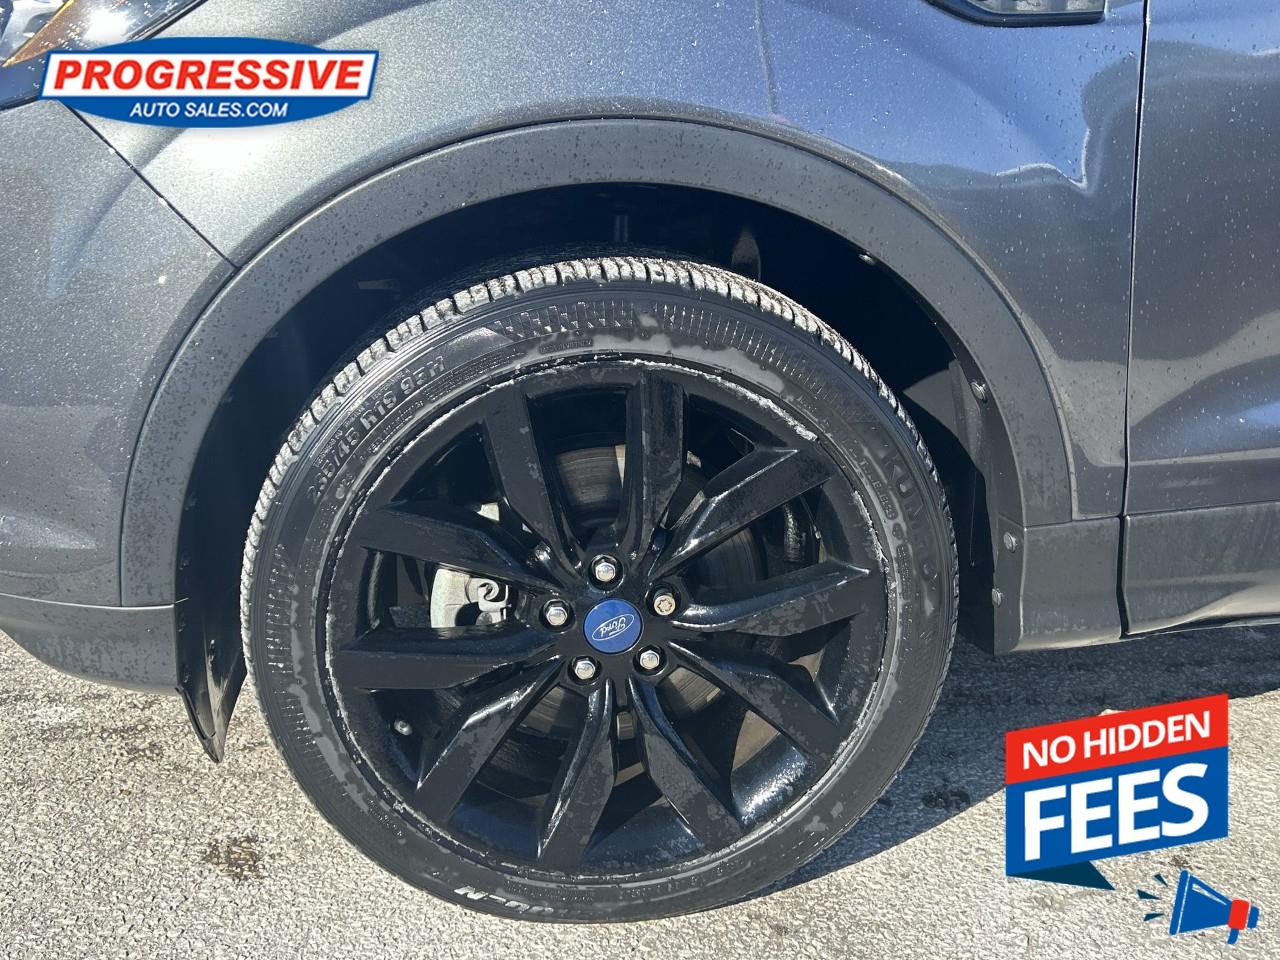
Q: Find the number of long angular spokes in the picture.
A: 10